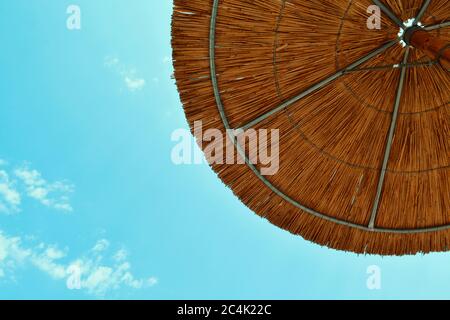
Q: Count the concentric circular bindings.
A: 3